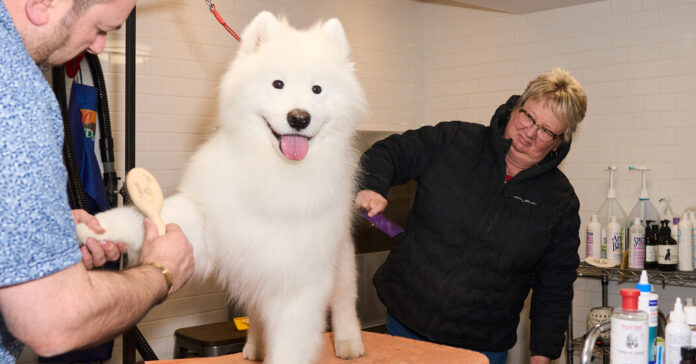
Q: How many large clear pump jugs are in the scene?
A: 2